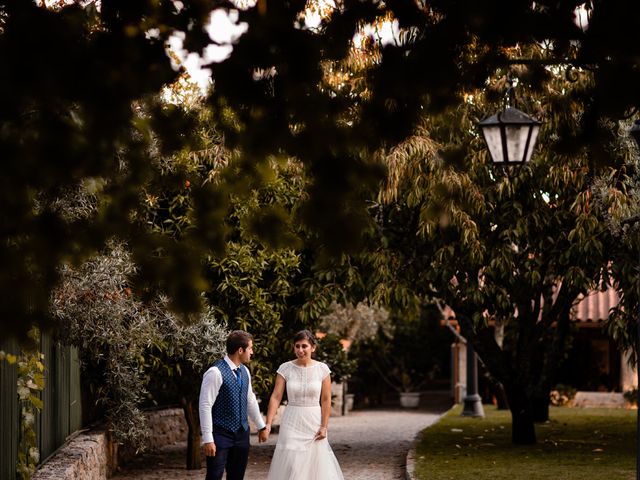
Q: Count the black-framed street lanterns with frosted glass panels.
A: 1